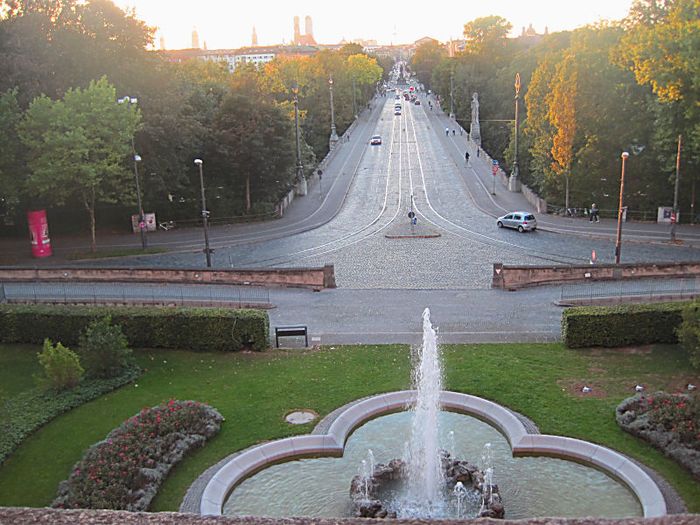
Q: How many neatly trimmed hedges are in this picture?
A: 2